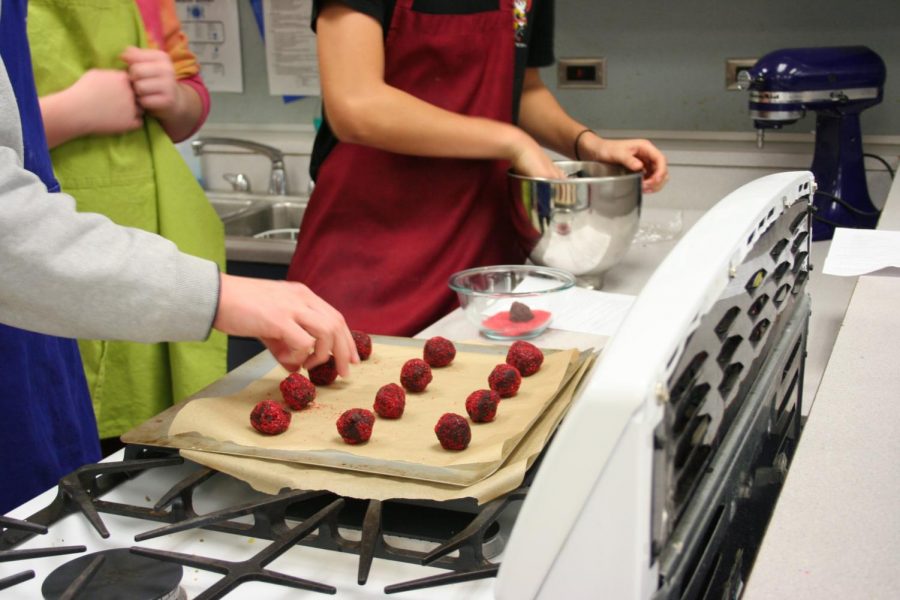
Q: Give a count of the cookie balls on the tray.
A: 12